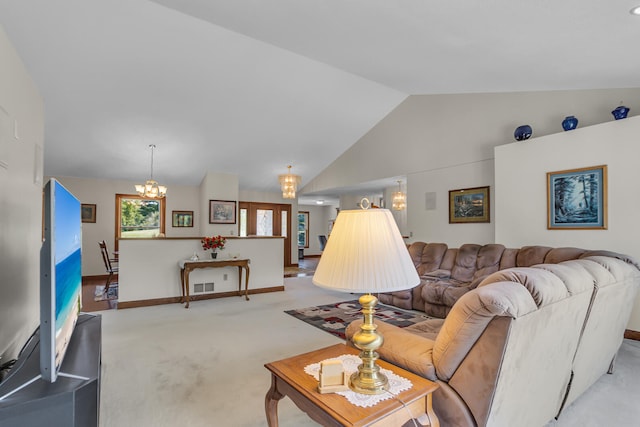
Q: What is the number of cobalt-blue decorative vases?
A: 3